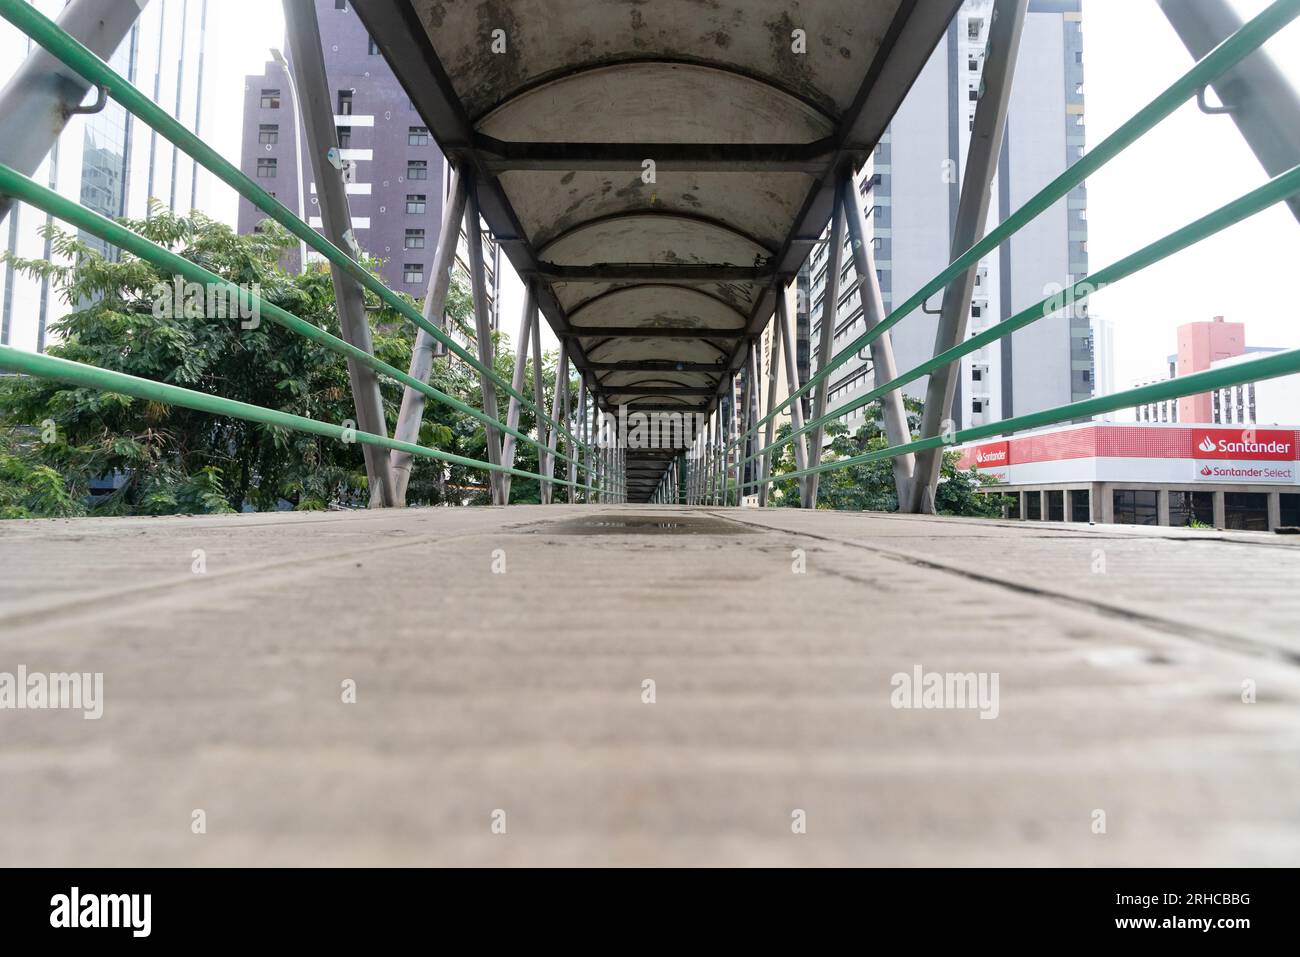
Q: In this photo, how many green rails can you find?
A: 6